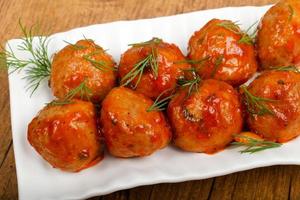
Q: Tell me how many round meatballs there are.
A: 8